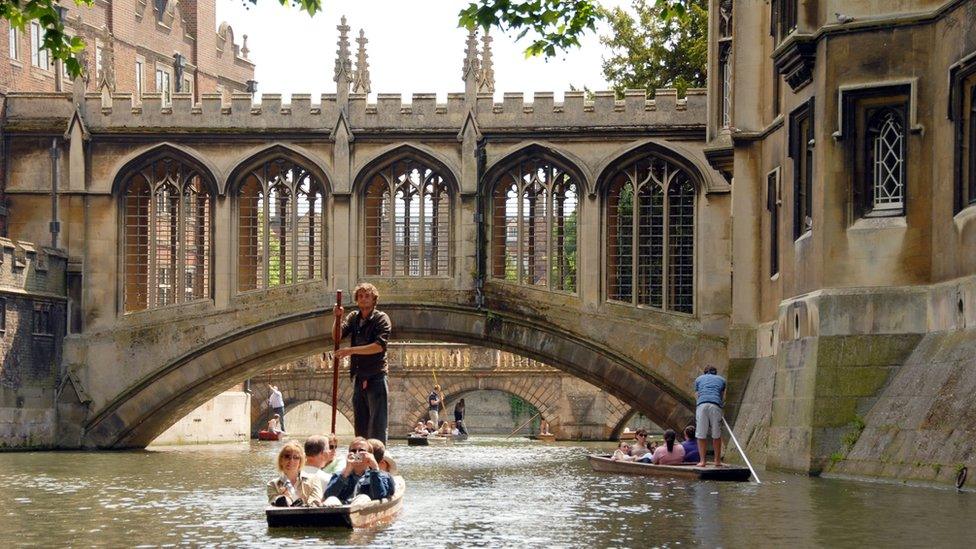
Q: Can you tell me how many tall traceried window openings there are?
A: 5